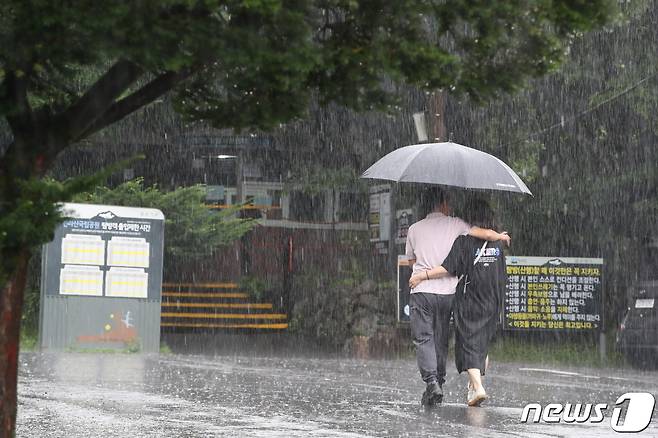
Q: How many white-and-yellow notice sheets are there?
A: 4